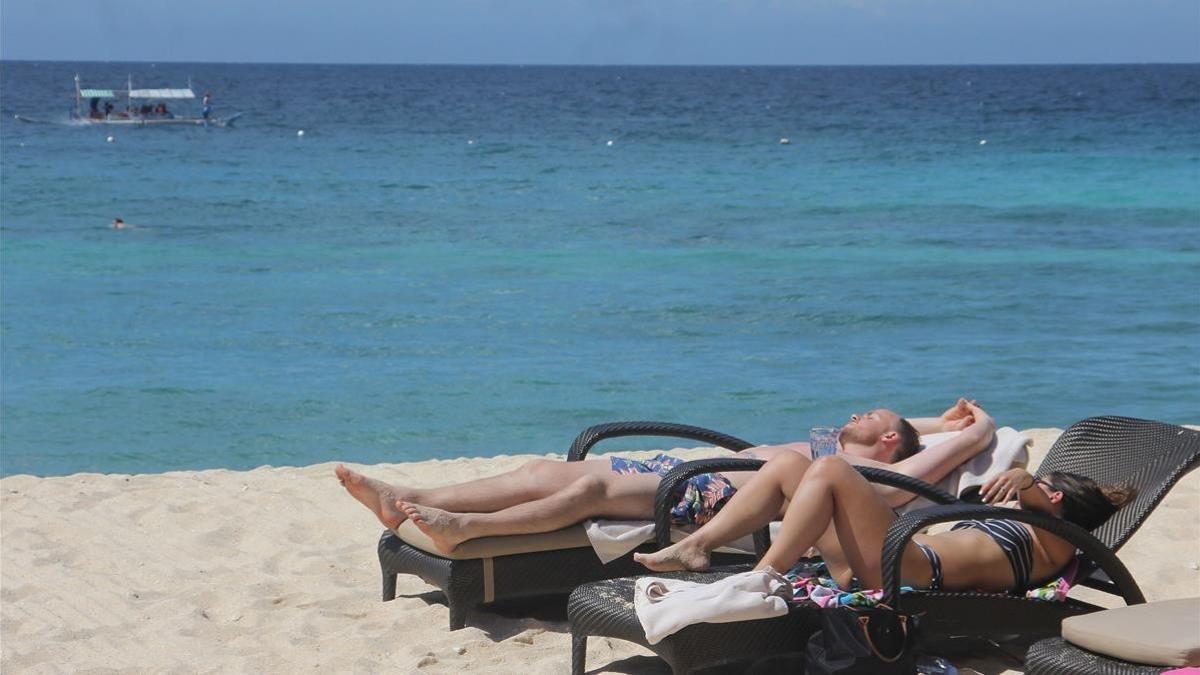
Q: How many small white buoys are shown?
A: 6